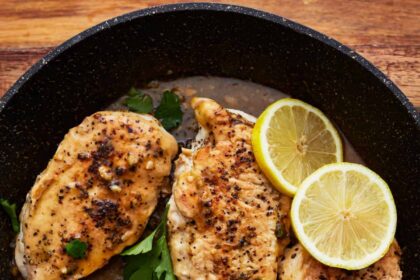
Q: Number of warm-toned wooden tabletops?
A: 1